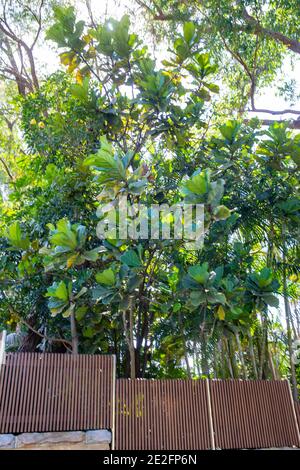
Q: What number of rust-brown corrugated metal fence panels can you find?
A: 3